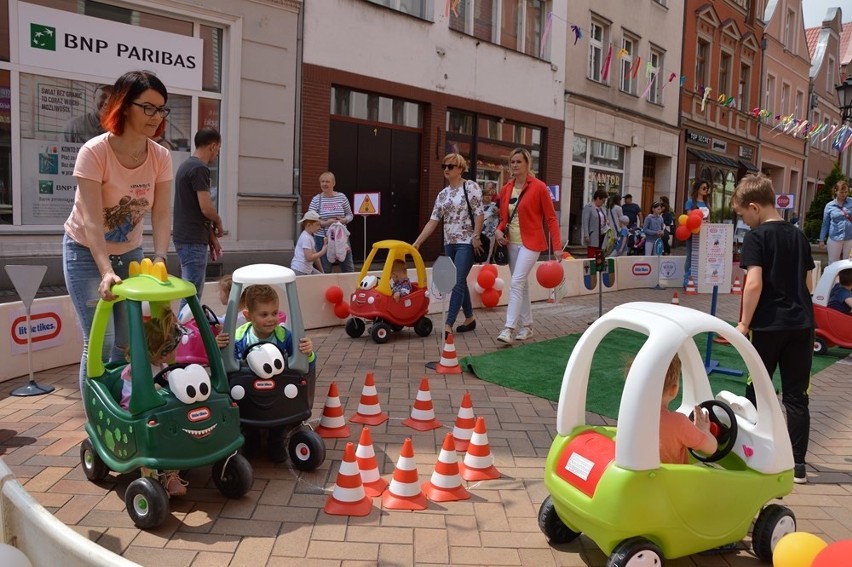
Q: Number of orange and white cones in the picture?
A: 13